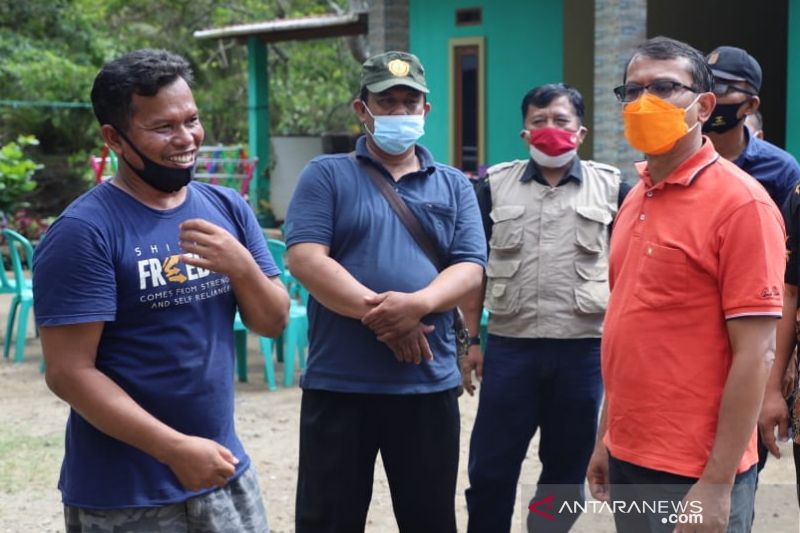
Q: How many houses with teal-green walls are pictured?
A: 1